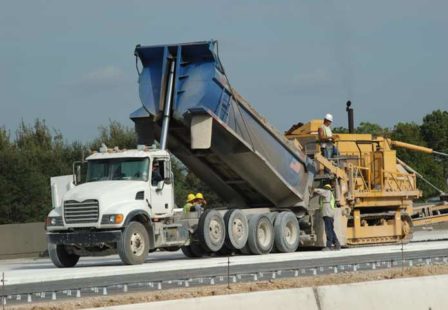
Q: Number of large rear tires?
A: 4